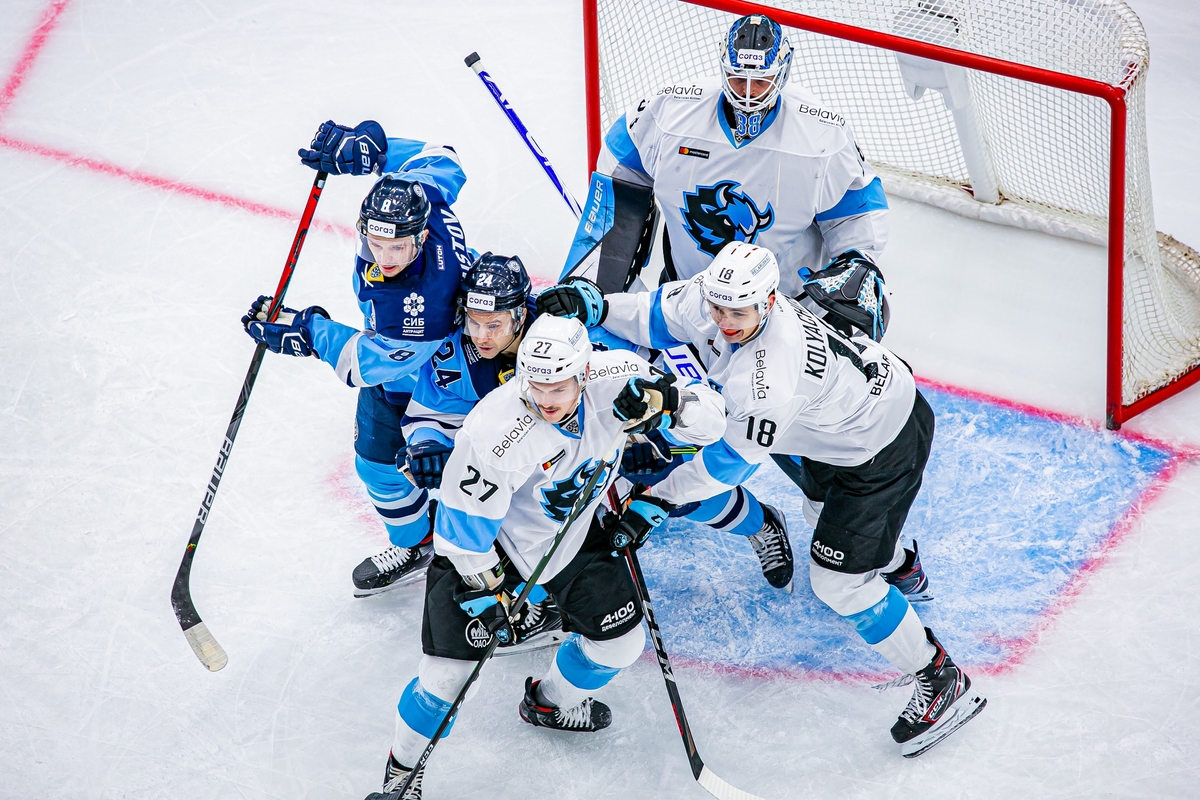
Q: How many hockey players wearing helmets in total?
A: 5